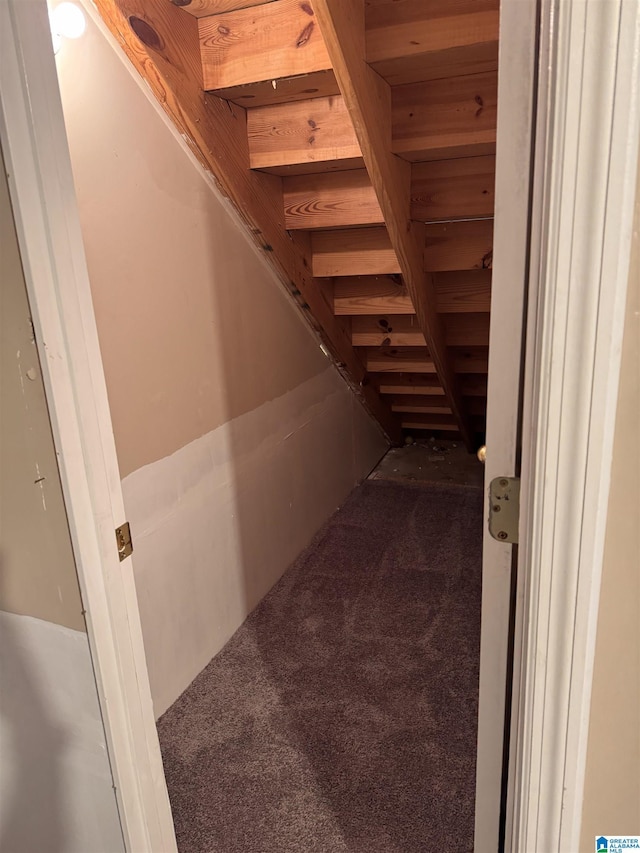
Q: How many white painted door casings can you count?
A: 2